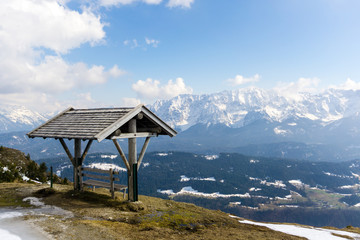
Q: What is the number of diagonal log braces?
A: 4